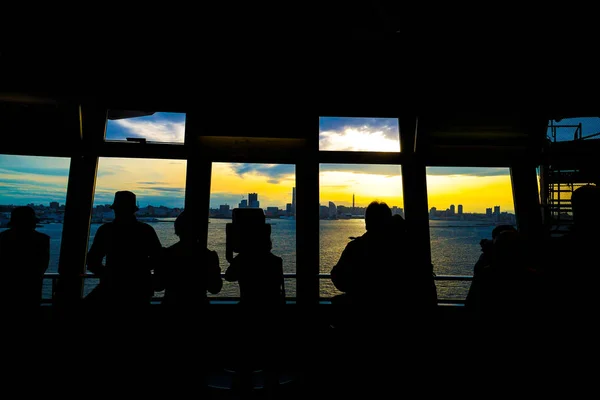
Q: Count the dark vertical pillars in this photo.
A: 5